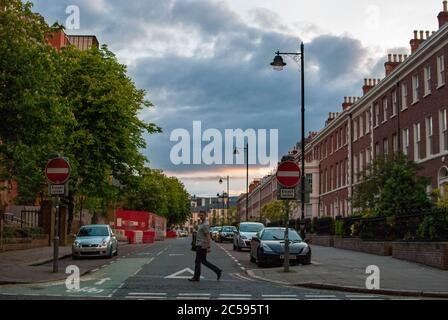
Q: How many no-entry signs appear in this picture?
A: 2